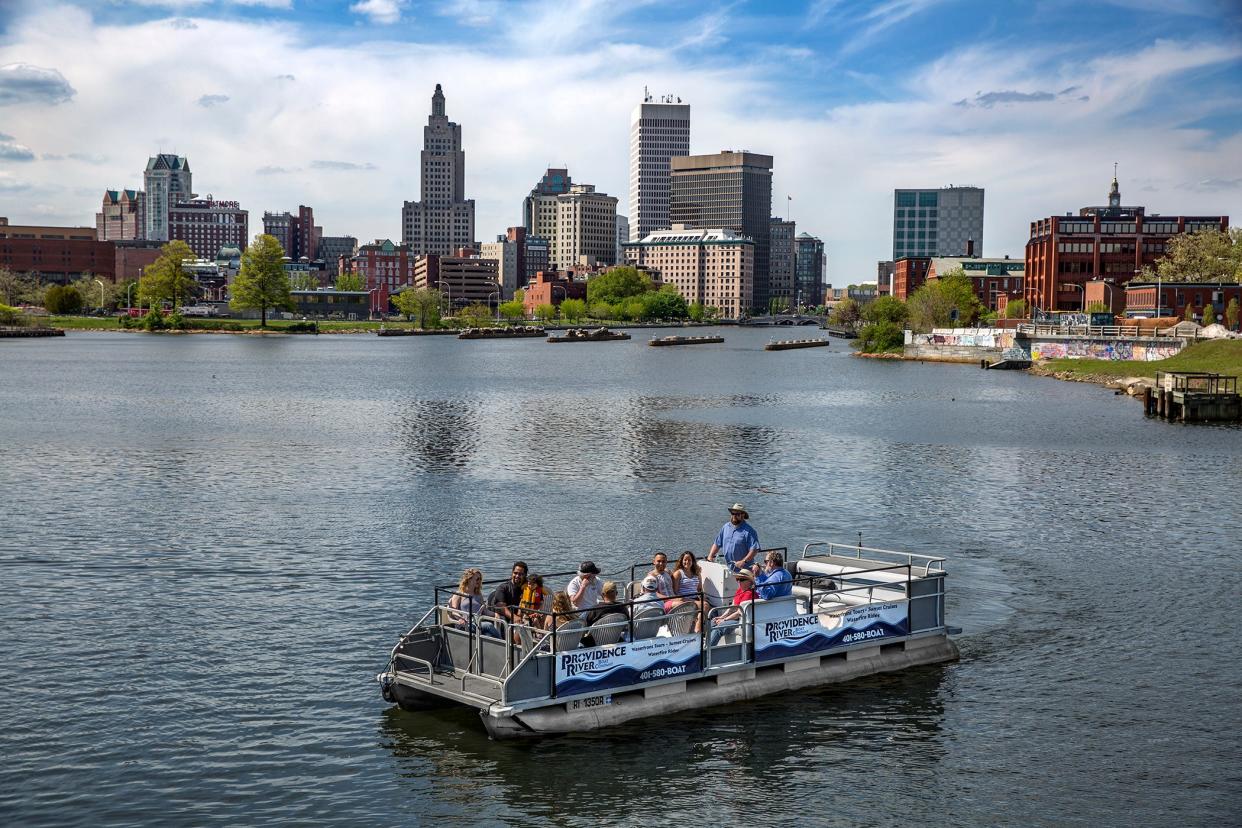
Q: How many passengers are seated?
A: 11